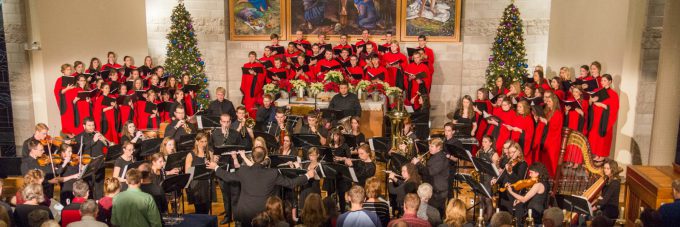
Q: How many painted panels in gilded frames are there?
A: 3